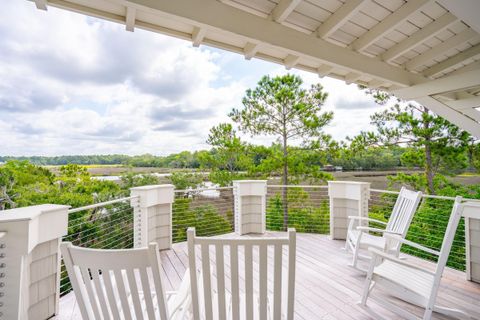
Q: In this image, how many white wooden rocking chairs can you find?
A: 4